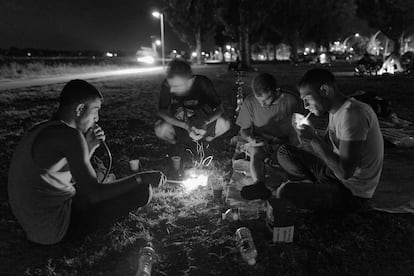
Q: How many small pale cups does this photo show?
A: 2